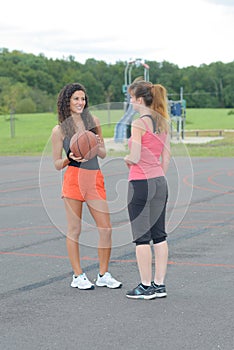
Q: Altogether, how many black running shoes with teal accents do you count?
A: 2